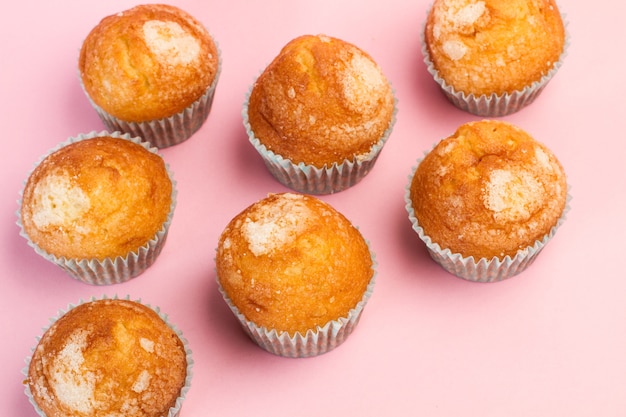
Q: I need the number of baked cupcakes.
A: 7